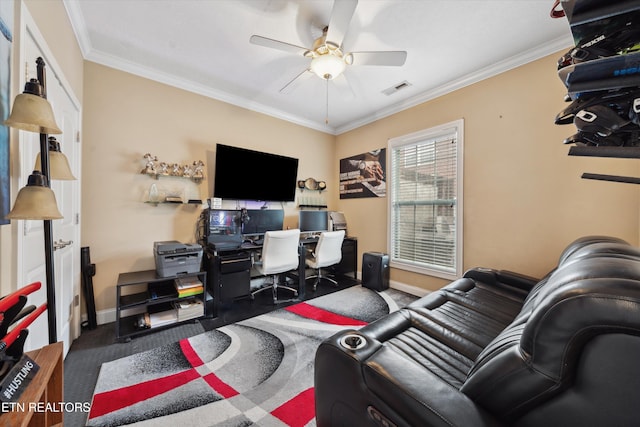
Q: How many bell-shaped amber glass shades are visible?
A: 3